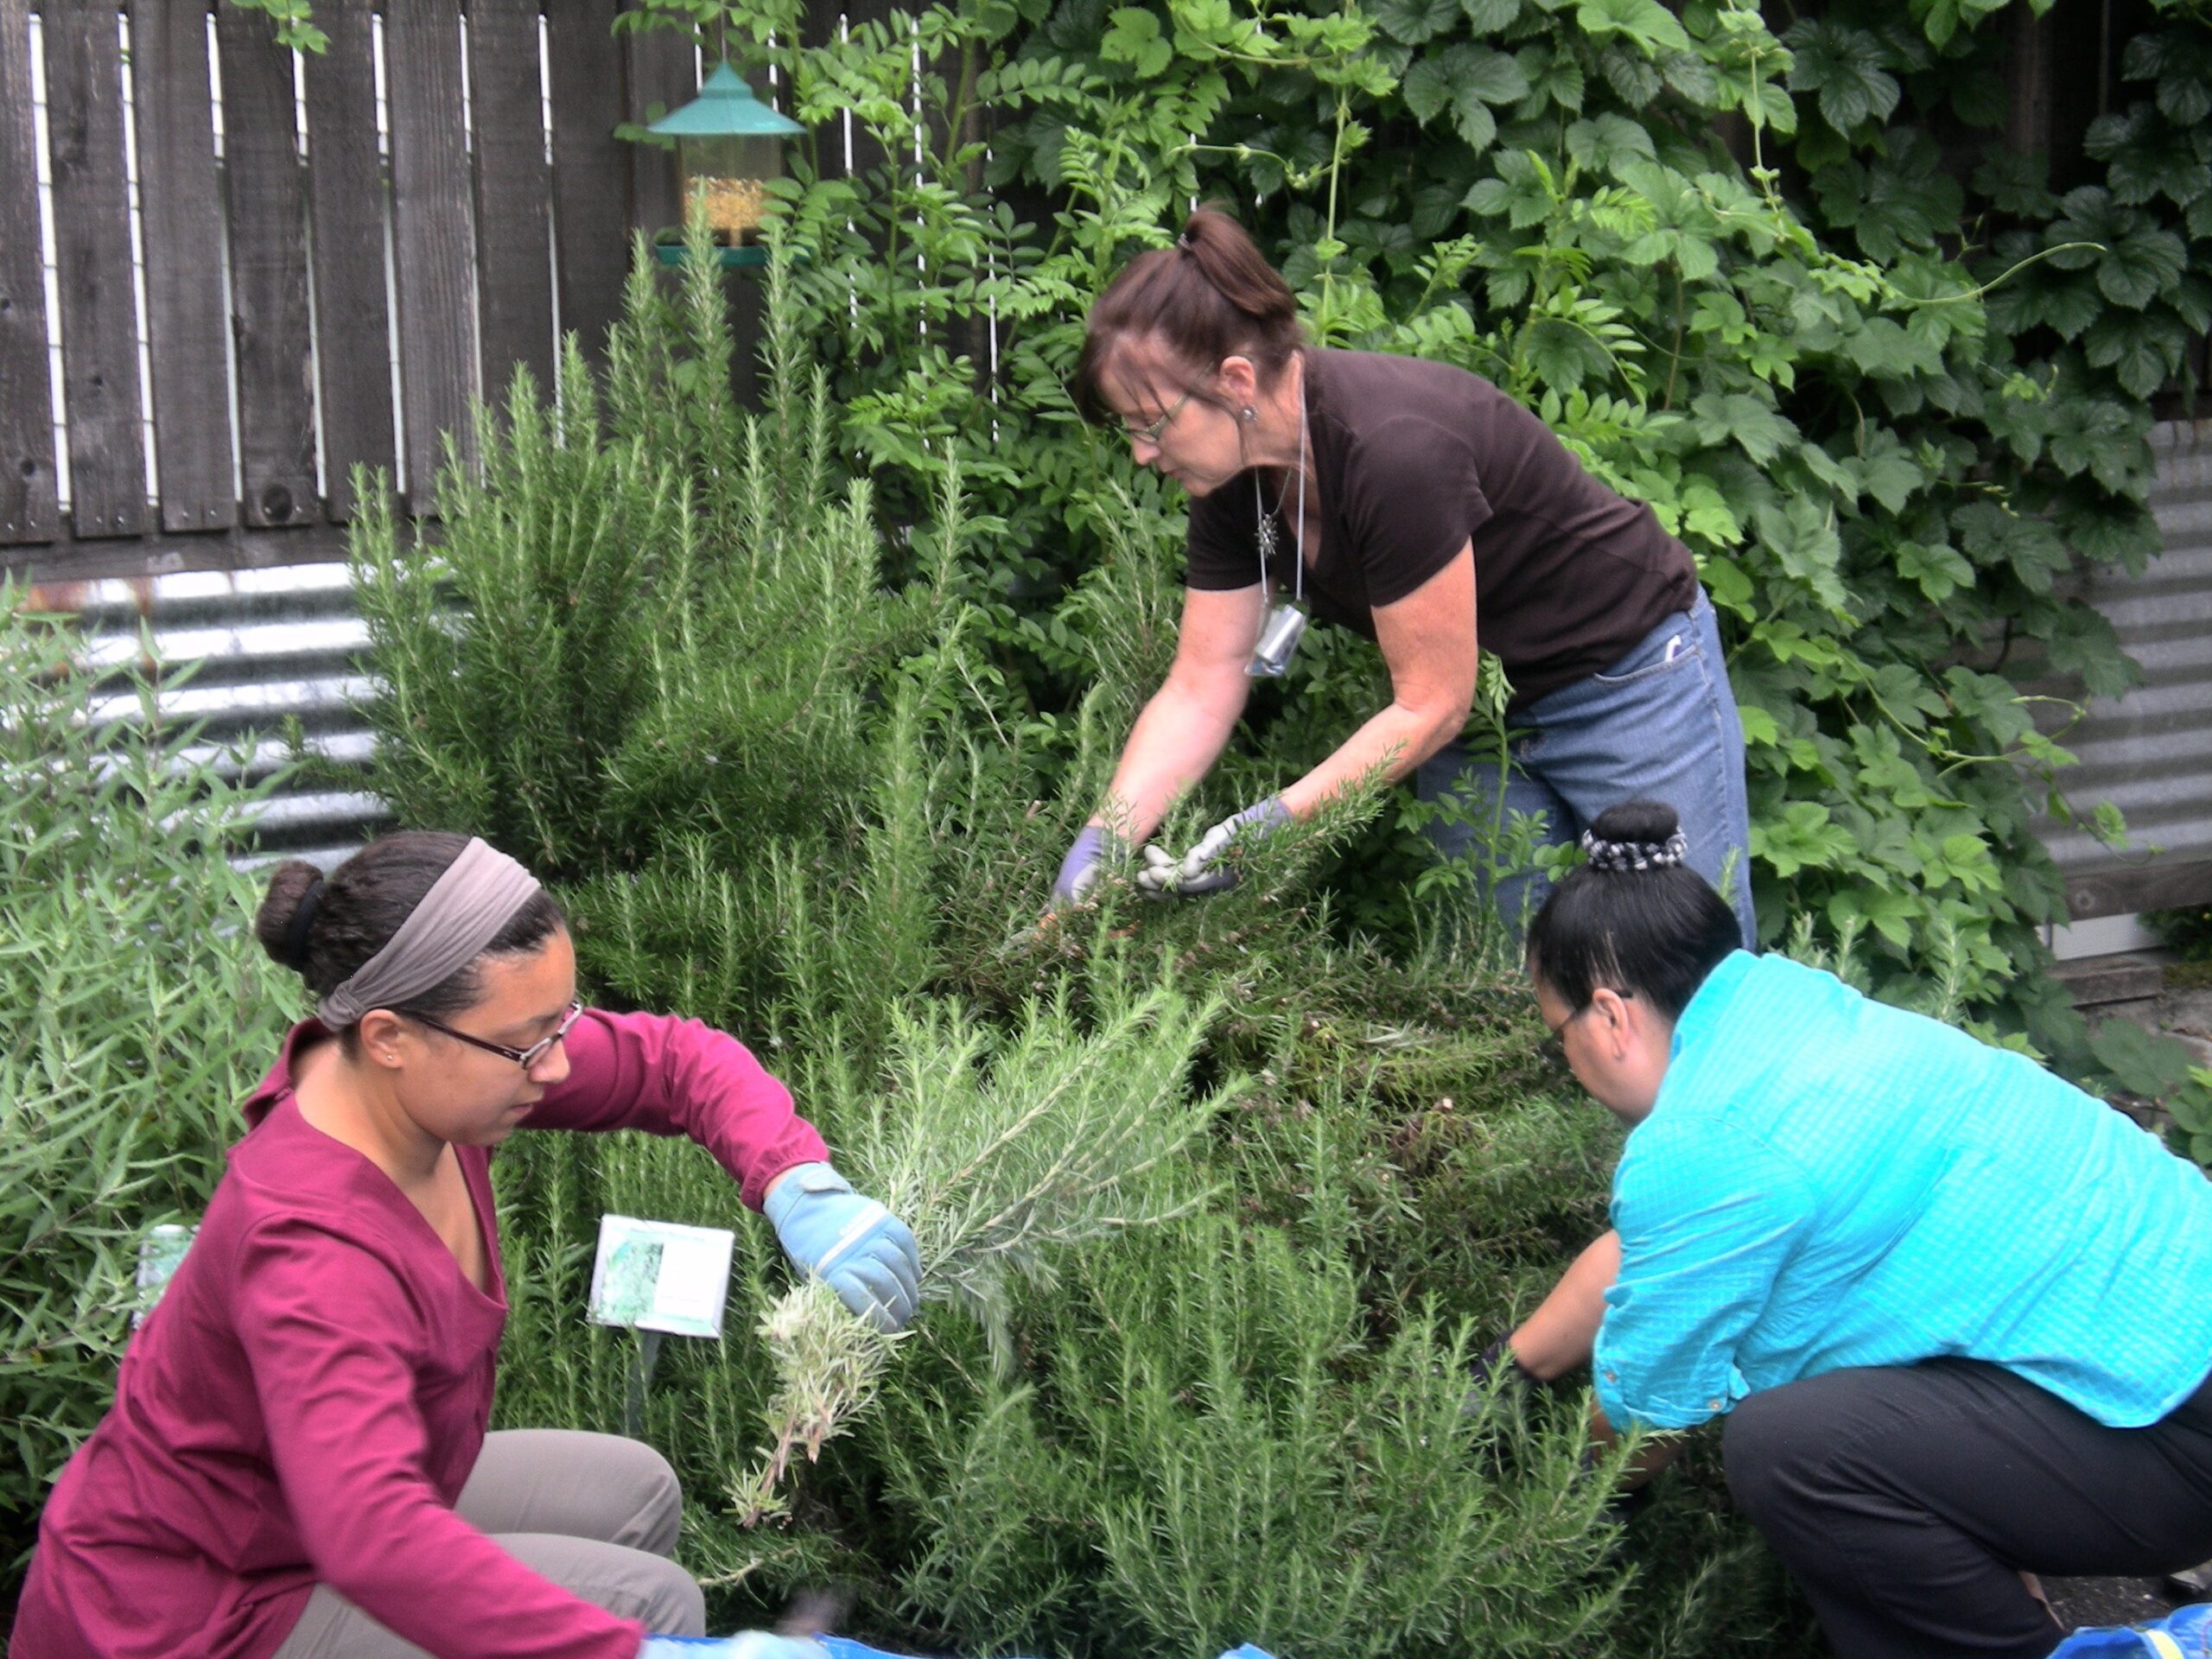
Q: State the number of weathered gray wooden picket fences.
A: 1